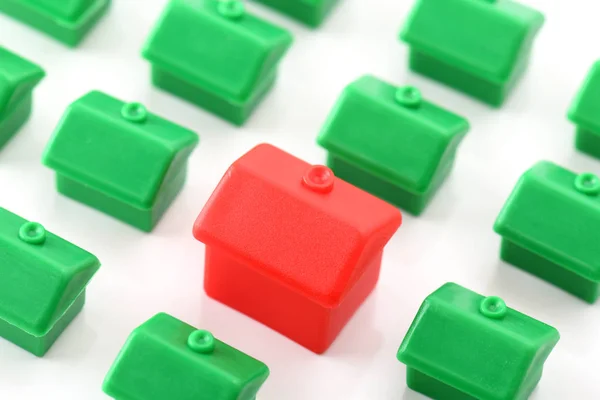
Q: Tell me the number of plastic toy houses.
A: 13